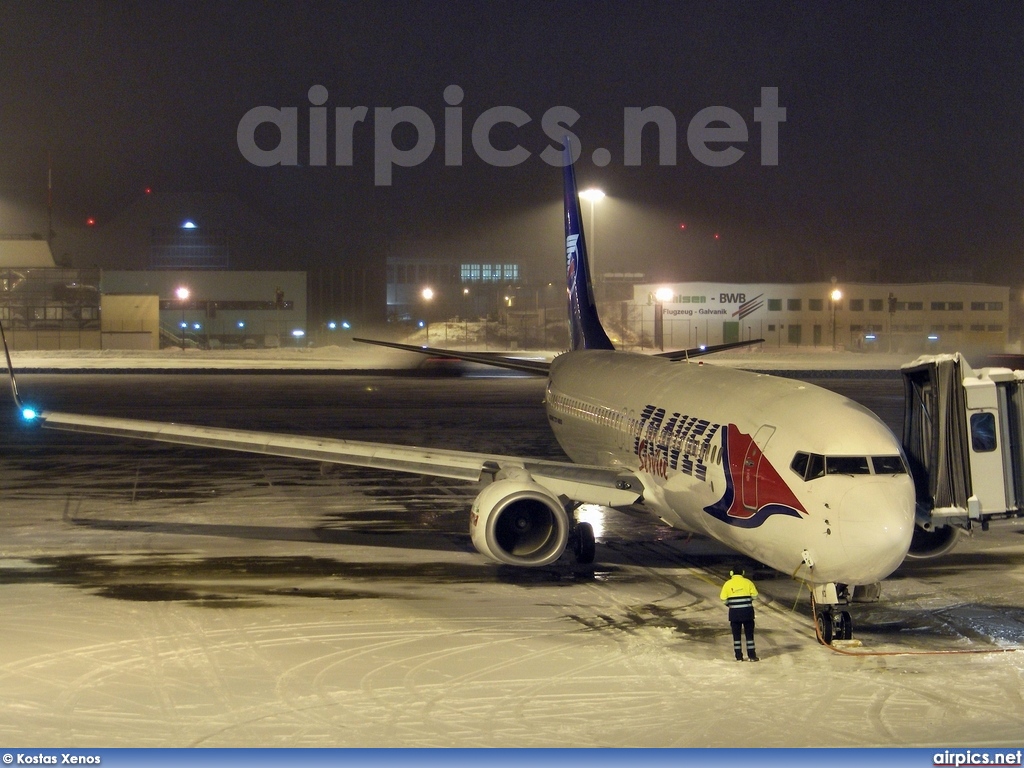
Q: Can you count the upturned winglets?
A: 1